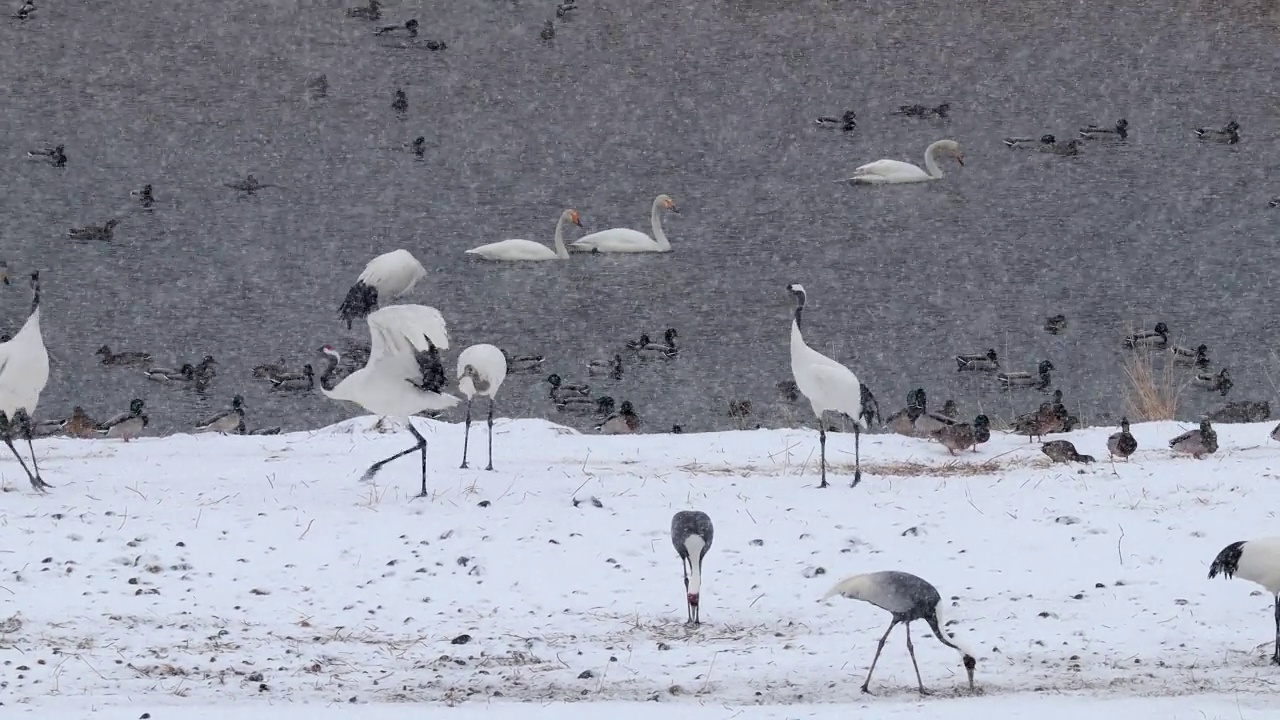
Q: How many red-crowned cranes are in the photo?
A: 6